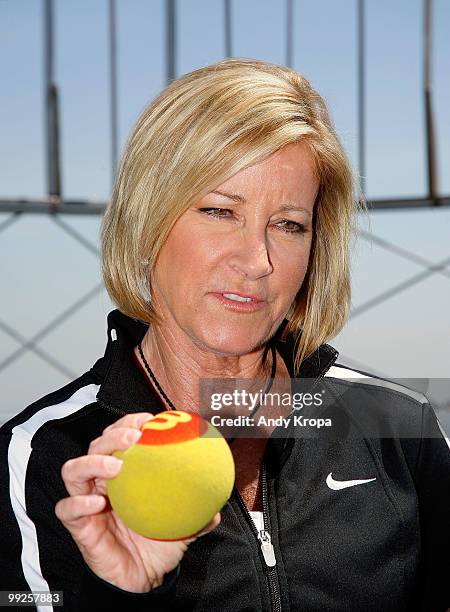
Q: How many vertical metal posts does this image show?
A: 7